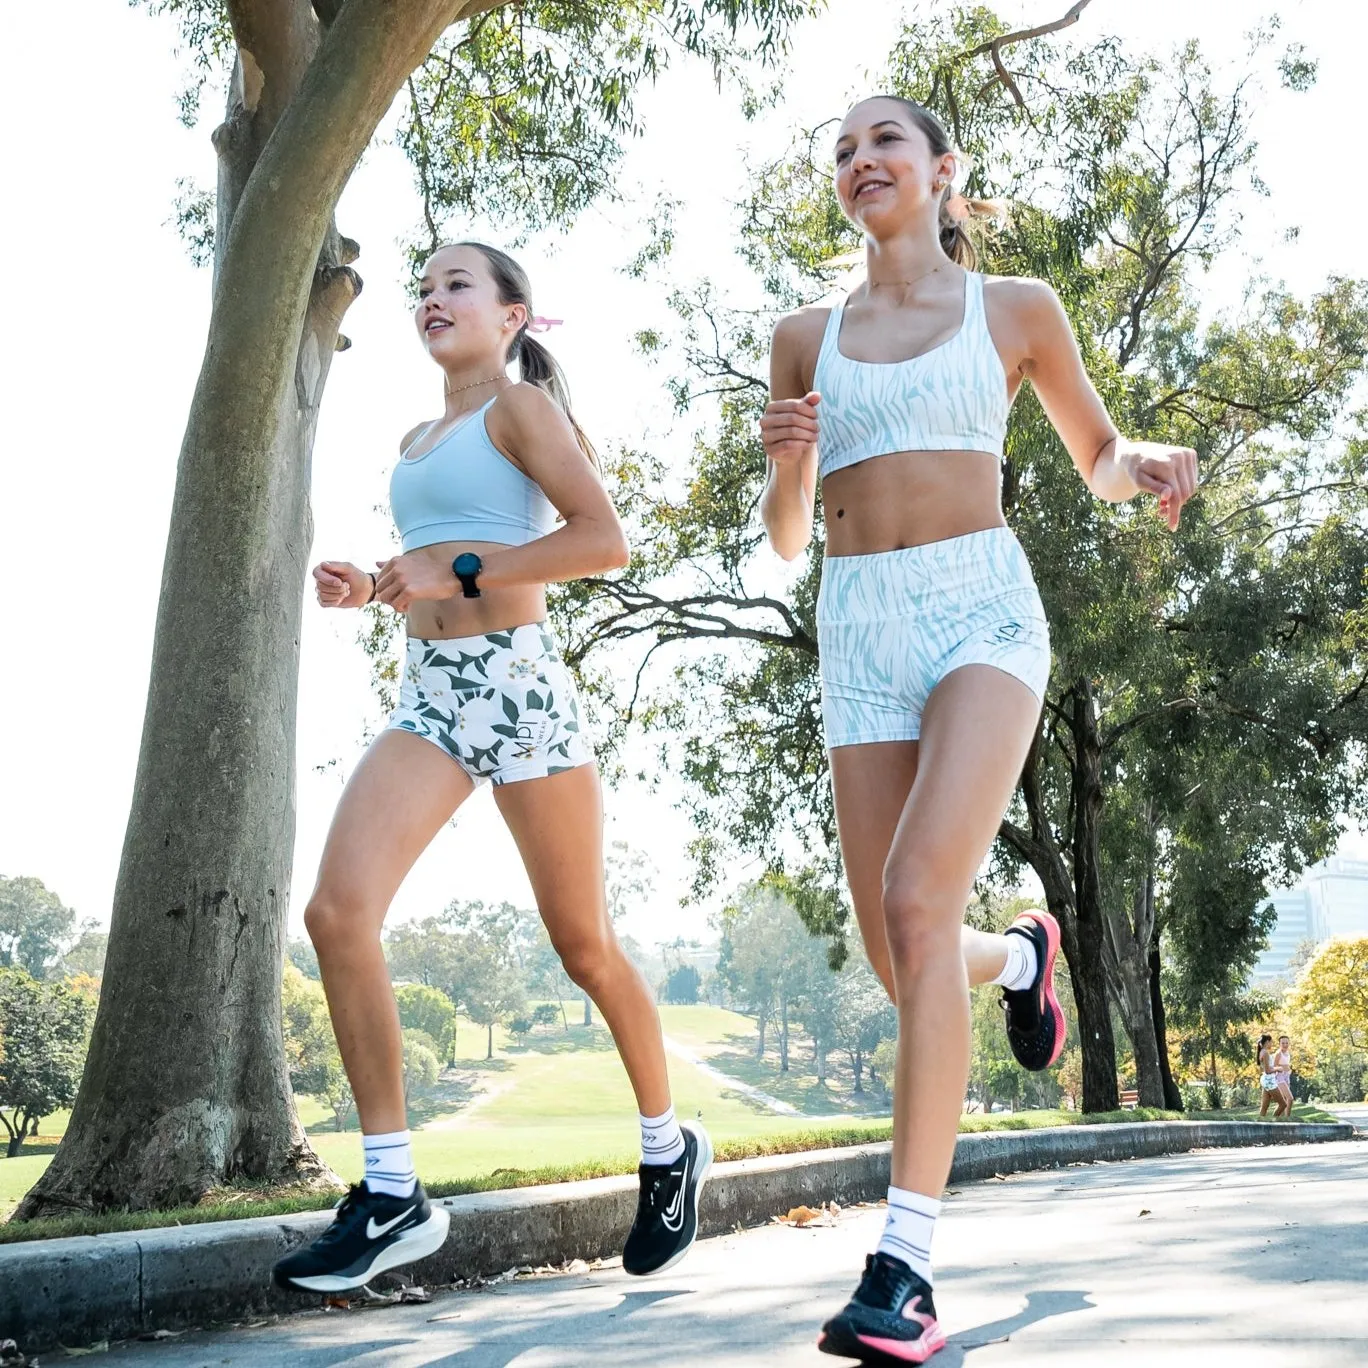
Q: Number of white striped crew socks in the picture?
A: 4